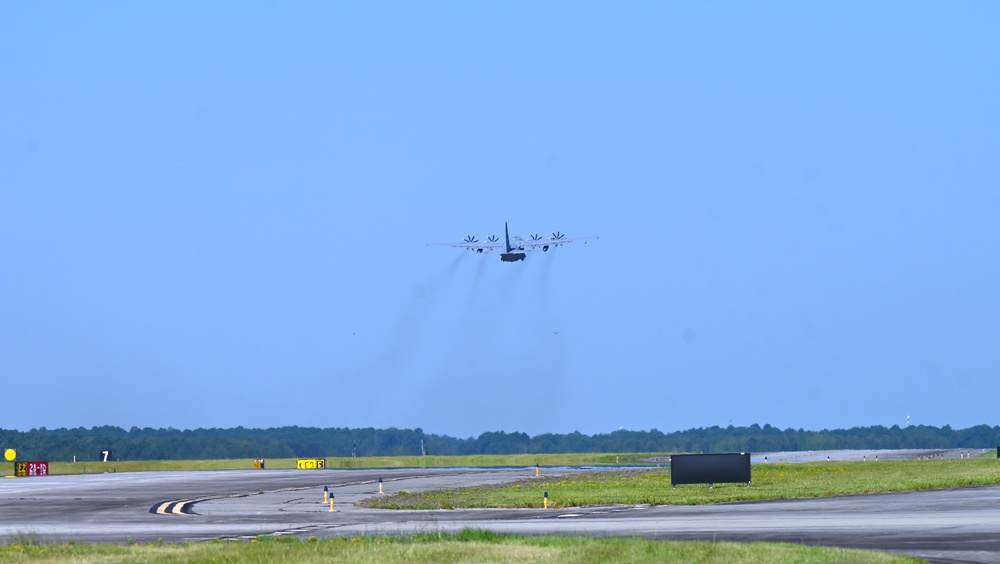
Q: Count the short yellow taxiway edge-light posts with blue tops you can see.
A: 5